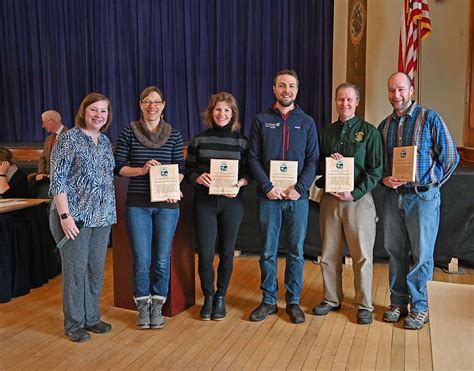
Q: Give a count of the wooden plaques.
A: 5